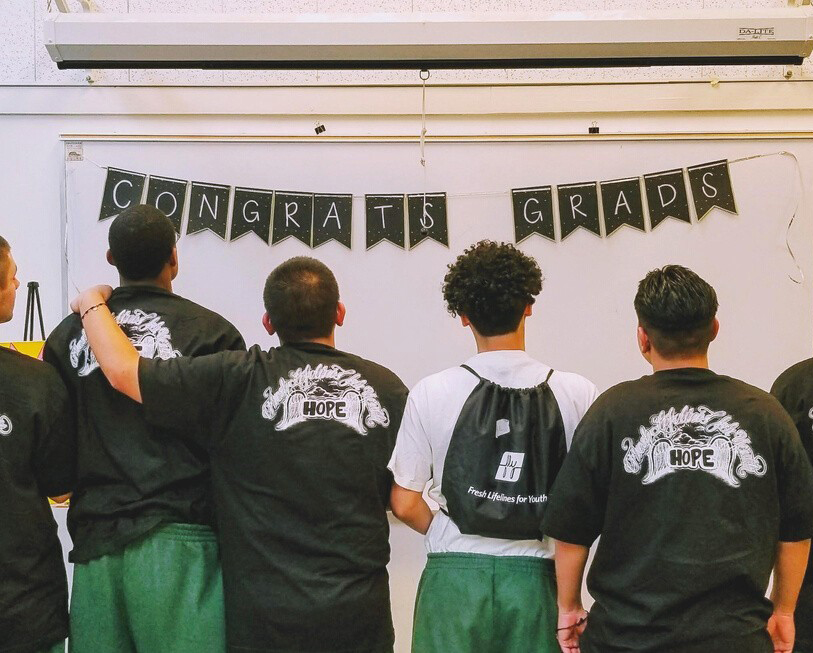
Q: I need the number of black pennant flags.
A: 13